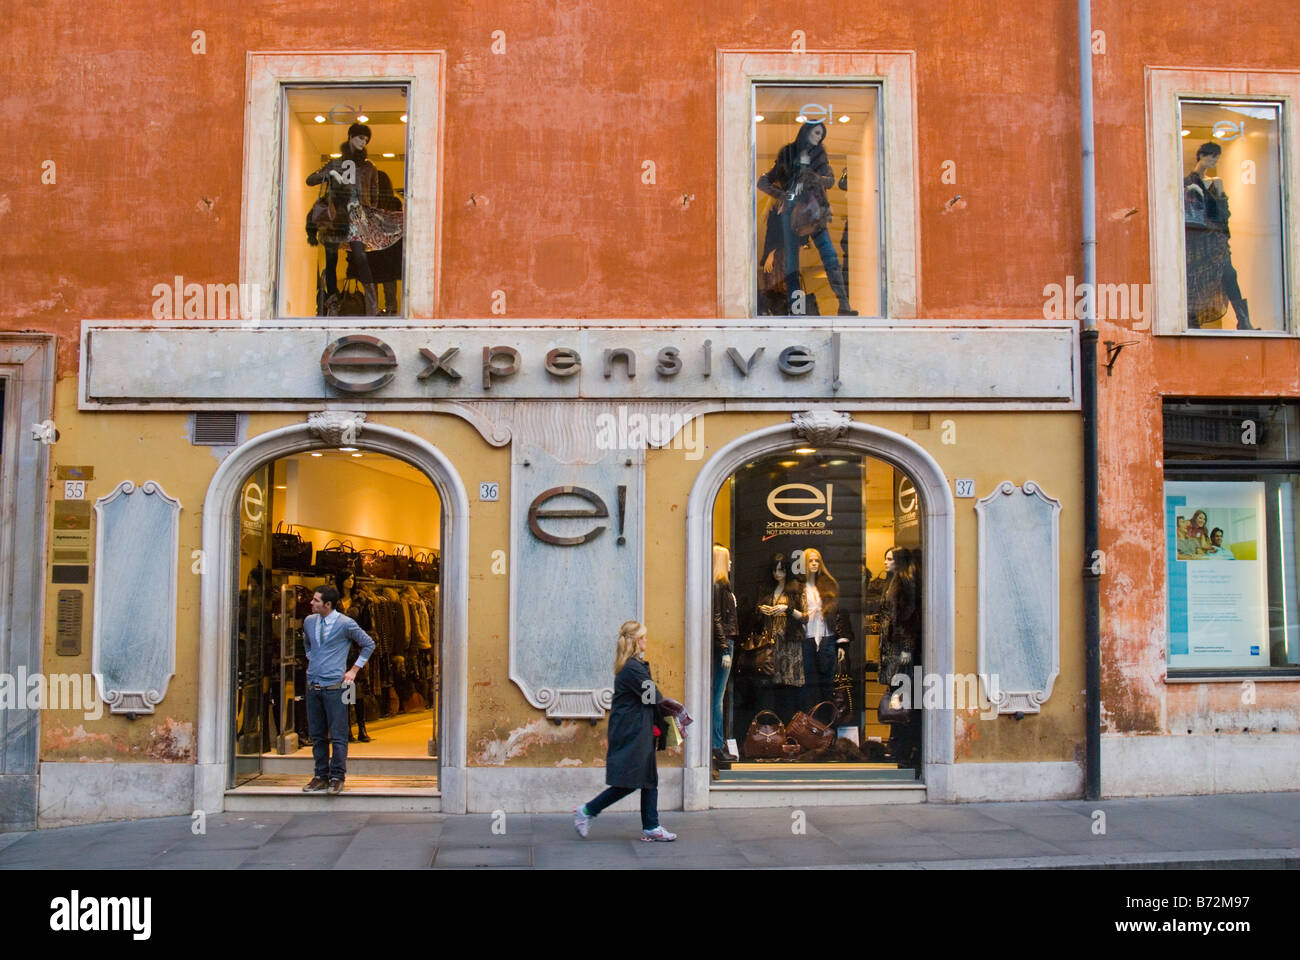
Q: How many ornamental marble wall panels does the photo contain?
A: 3